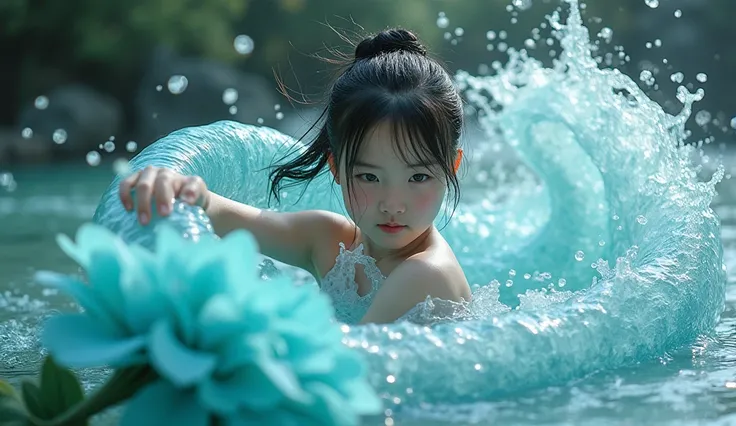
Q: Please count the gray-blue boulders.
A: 2